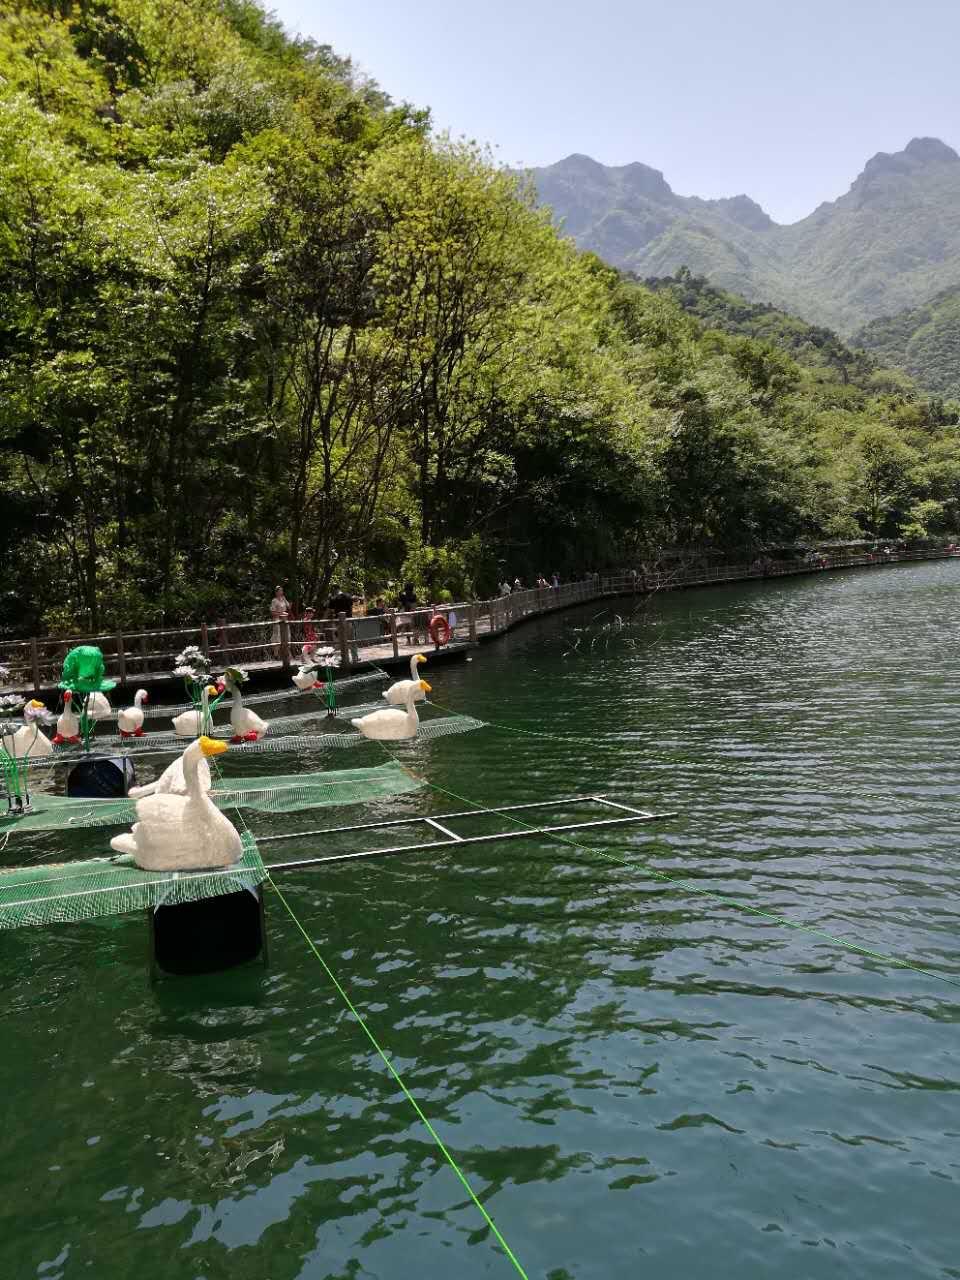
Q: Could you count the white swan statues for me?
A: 11